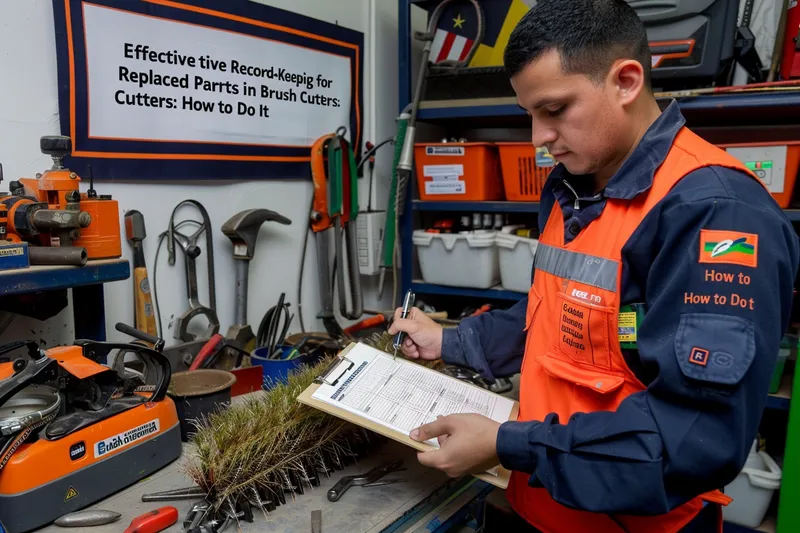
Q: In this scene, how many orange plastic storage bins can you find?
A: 3